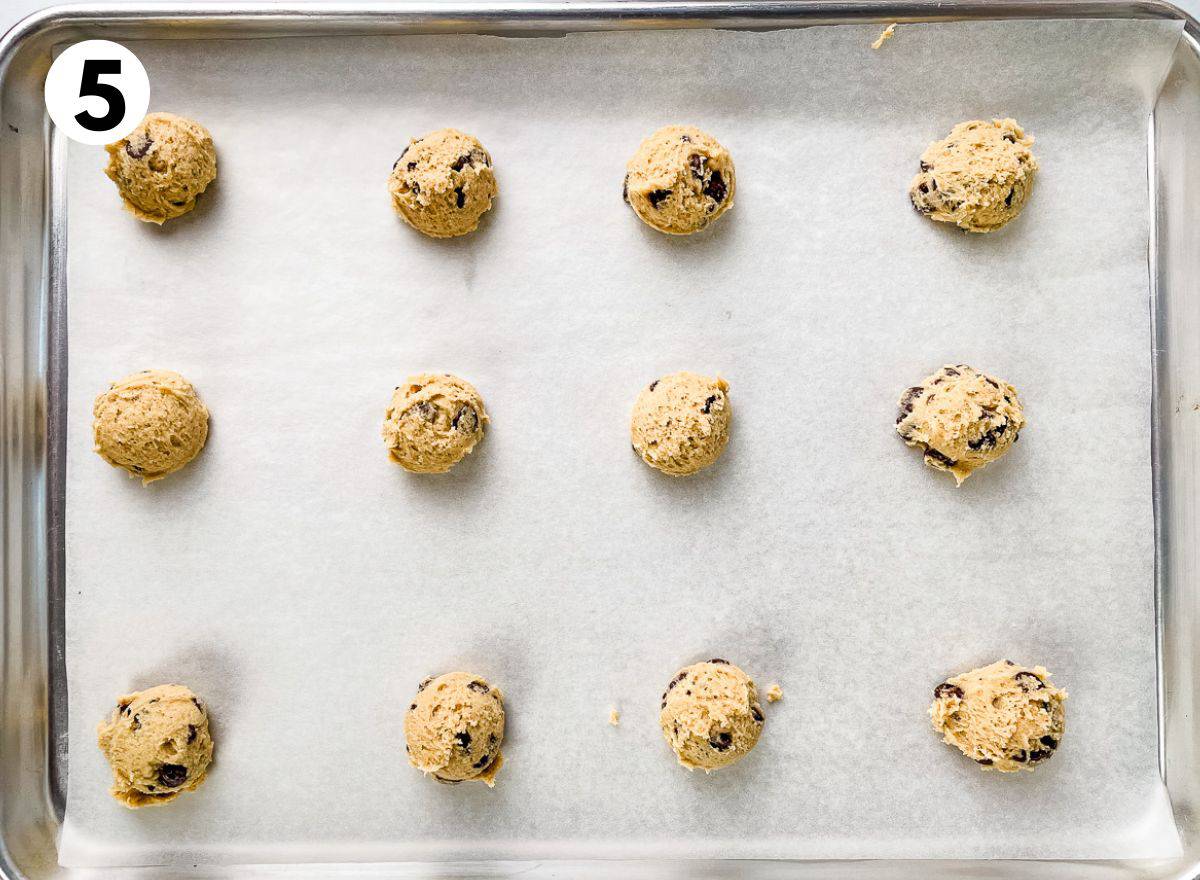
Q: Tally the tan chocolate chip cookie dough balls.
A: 12